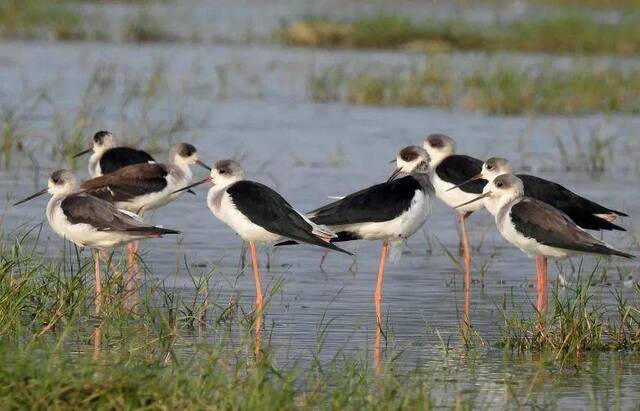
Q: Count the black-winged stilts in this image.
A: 8